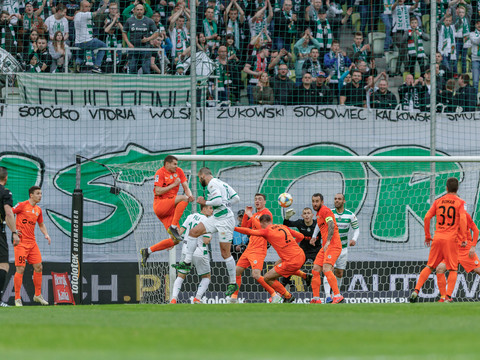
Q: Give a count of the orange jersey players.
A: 7